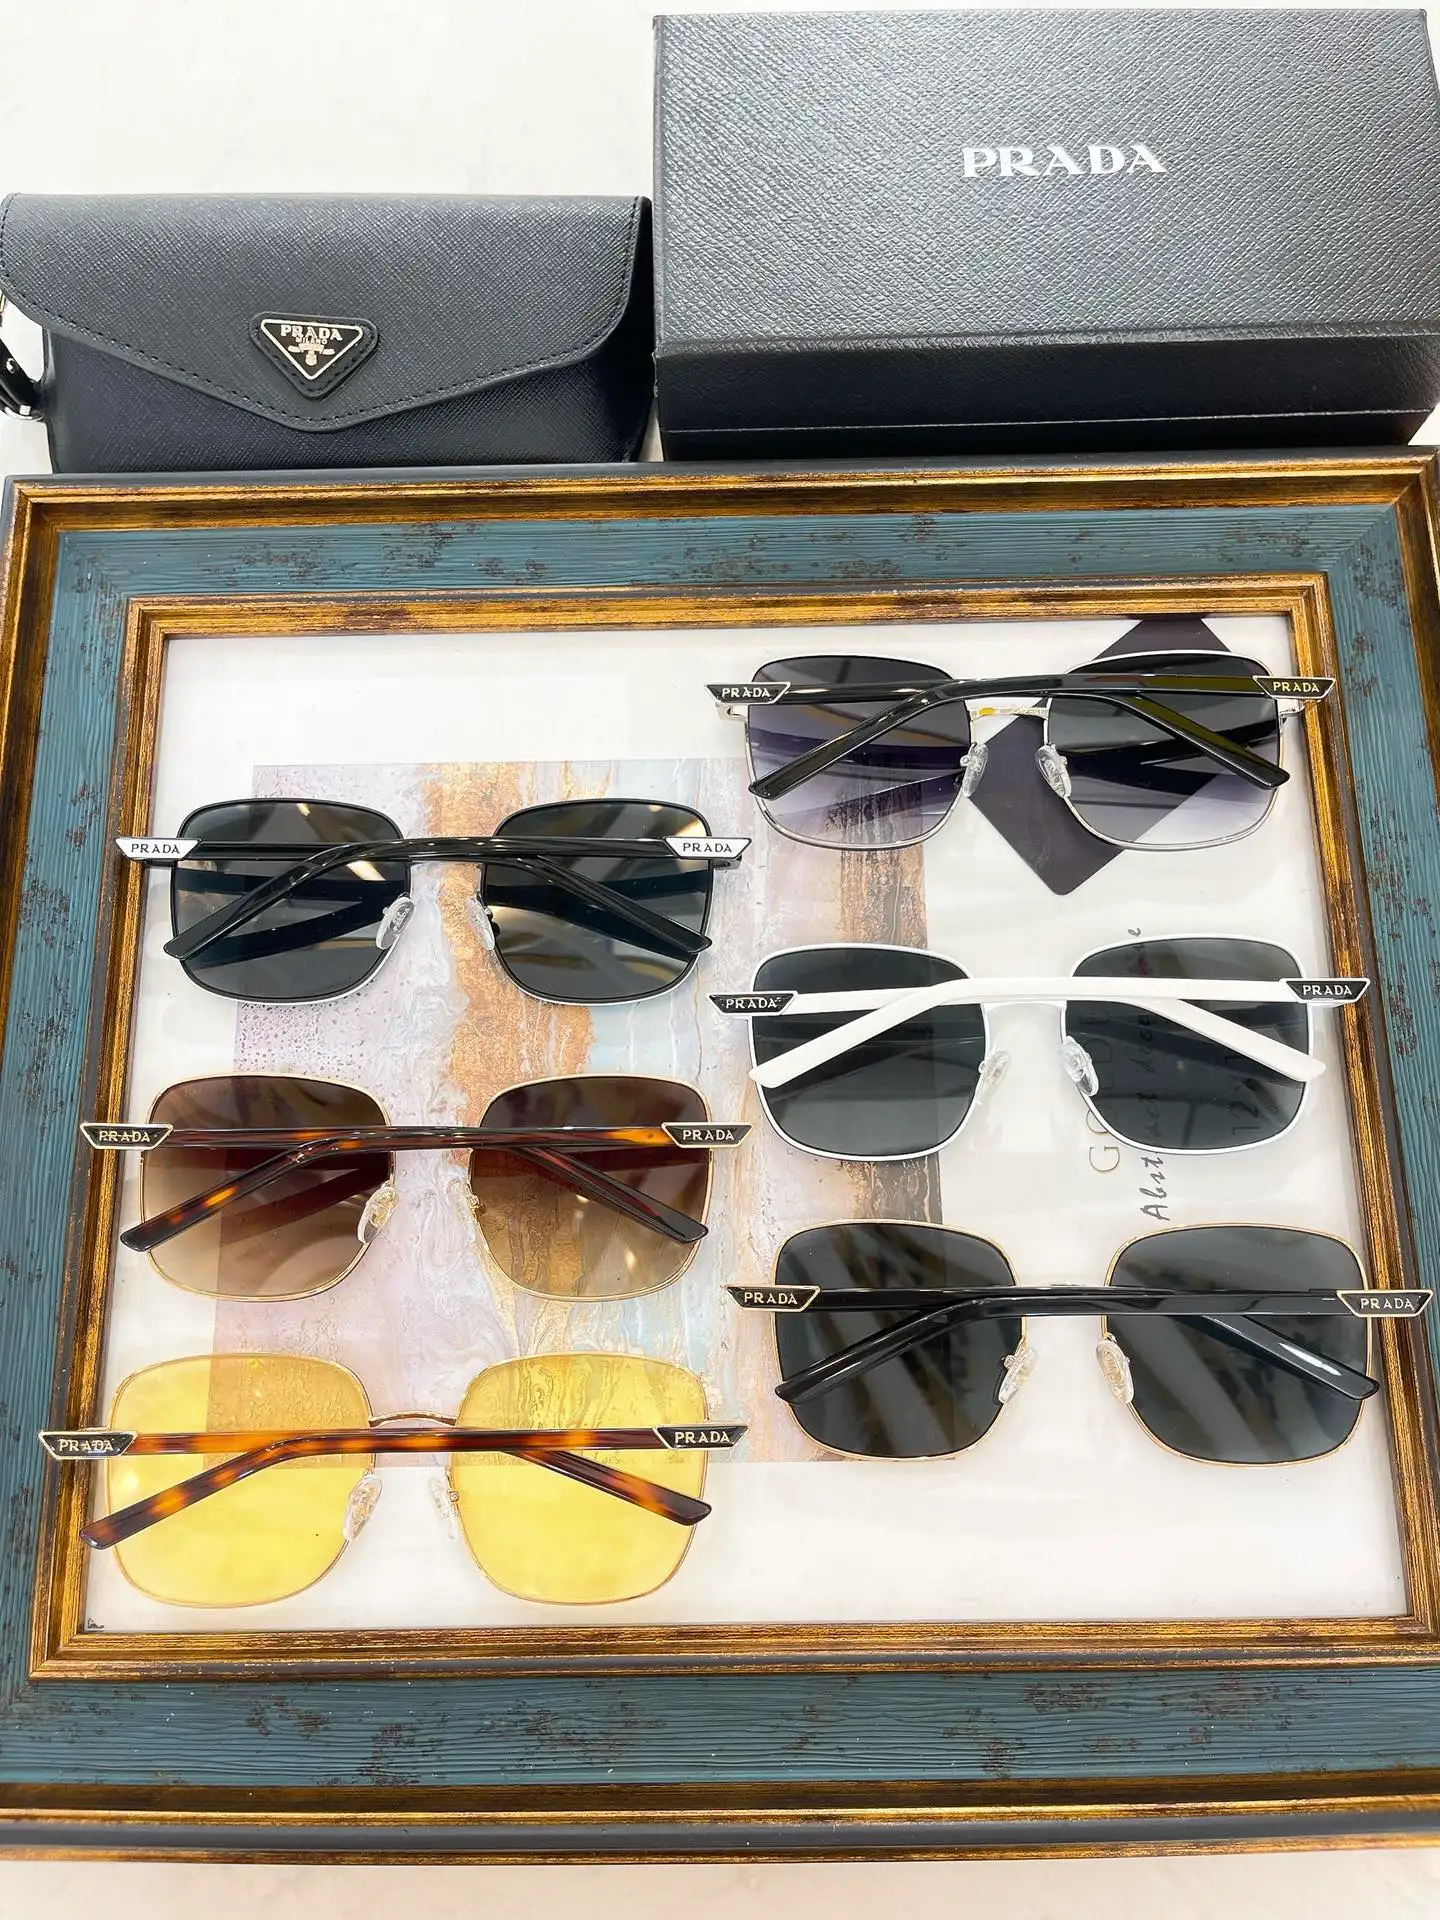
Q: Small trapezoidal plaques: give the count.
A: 12